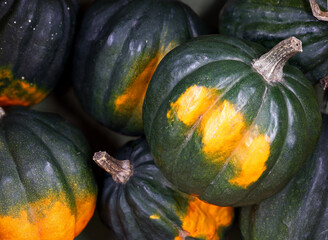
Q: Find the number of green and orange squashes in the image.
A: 5